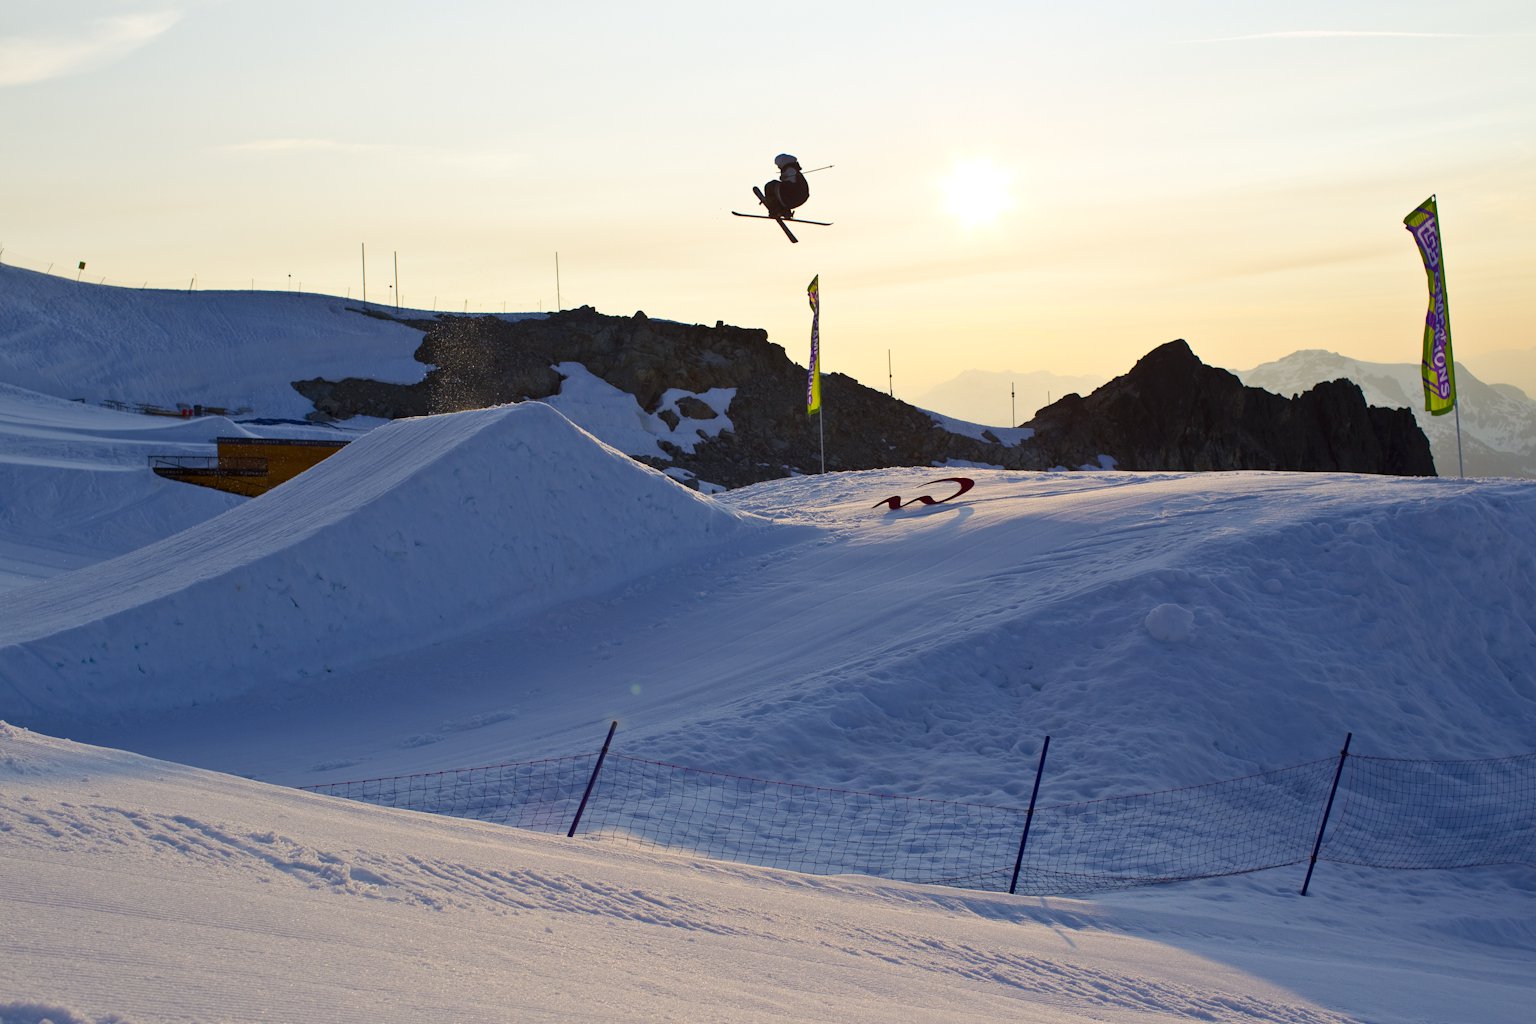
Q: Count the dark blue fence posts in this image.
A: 3